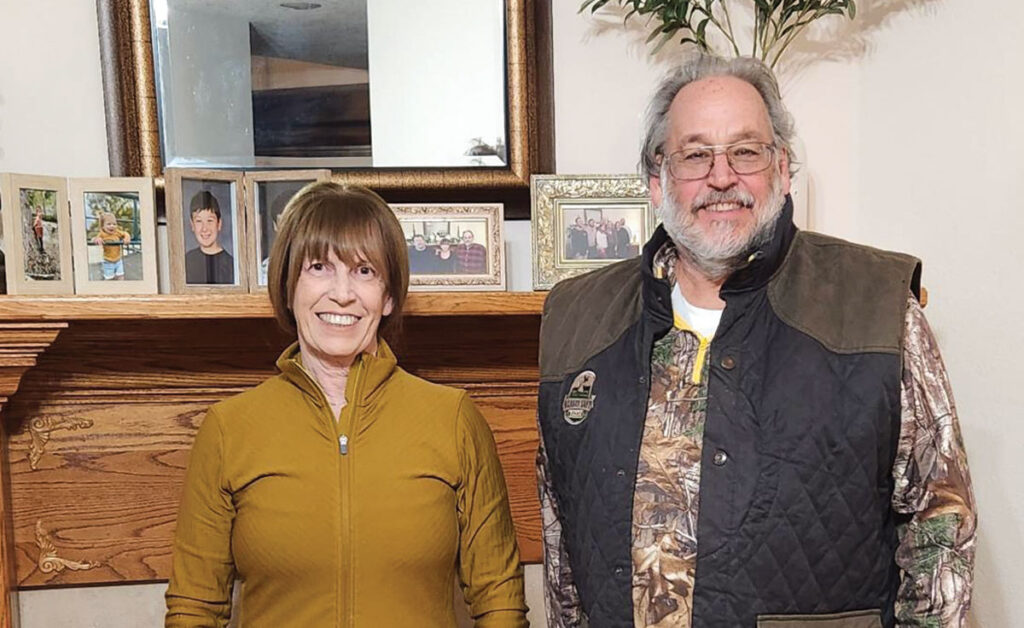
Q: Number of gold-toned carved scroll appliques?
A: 2